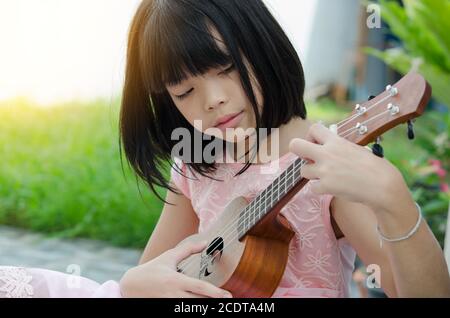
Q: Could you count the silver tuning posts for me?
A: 4